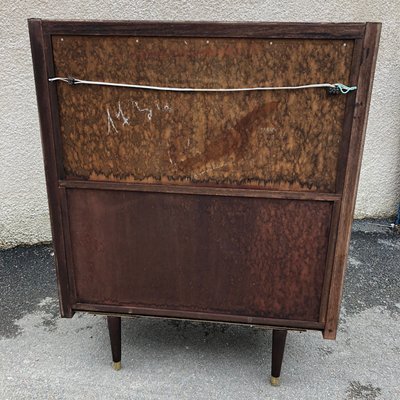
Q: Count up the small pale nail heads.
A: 5